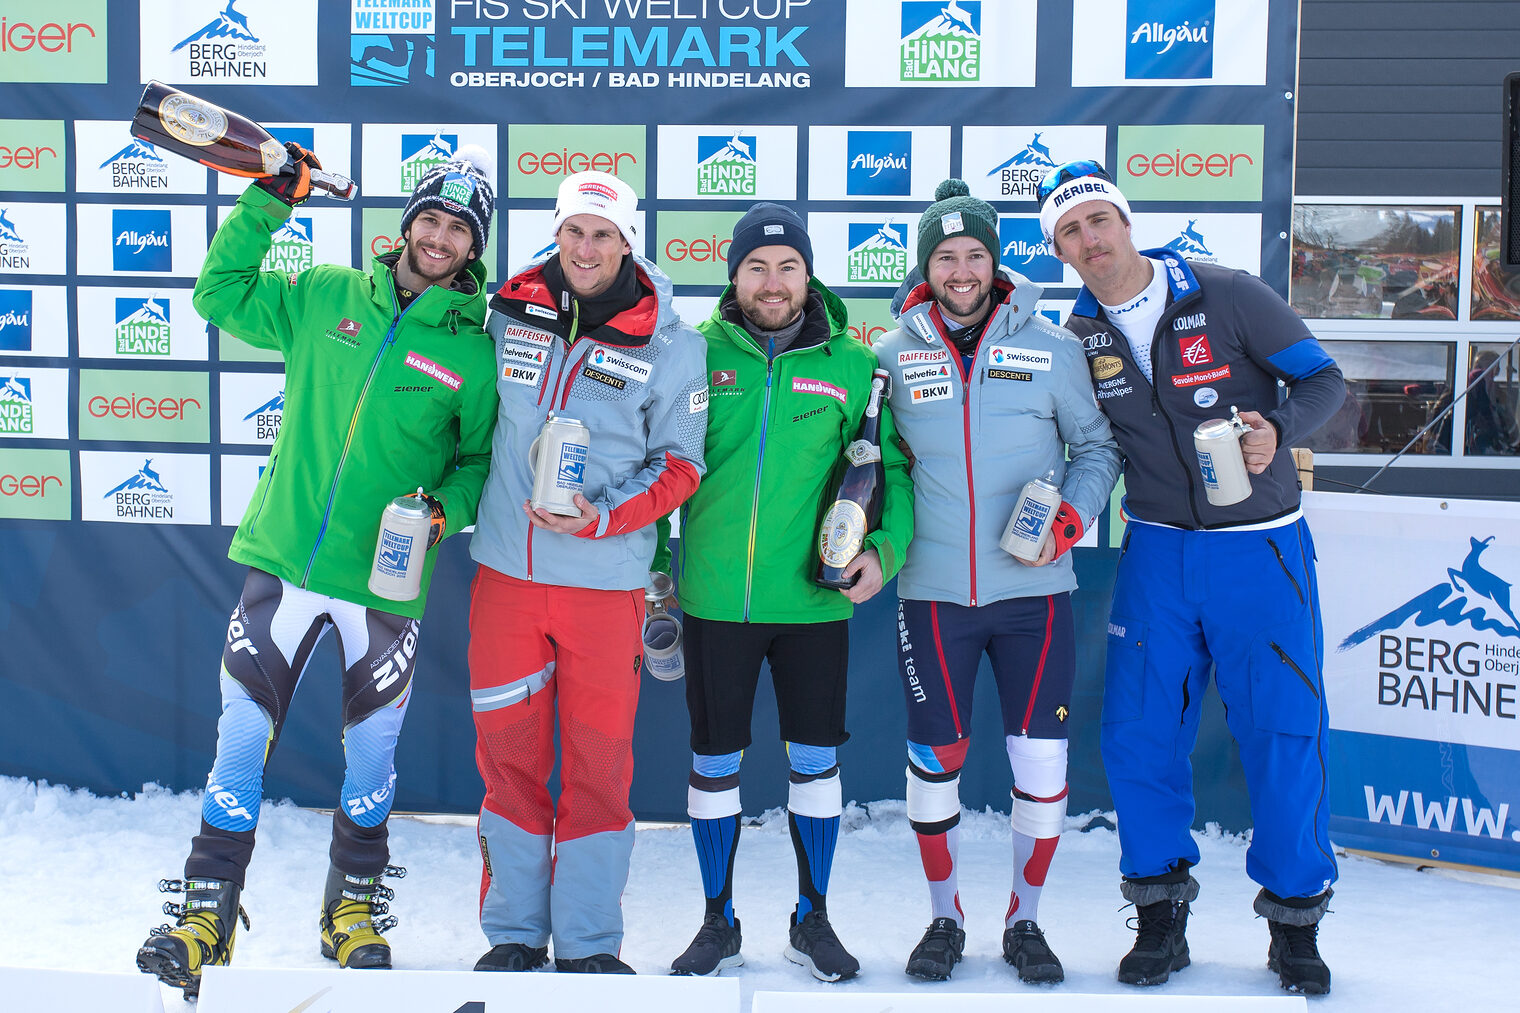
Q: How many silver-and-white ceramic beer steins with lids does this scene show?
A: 5